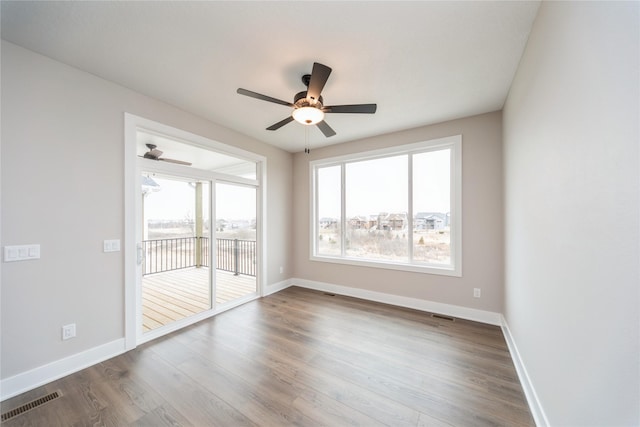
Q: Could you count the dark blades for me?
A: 5